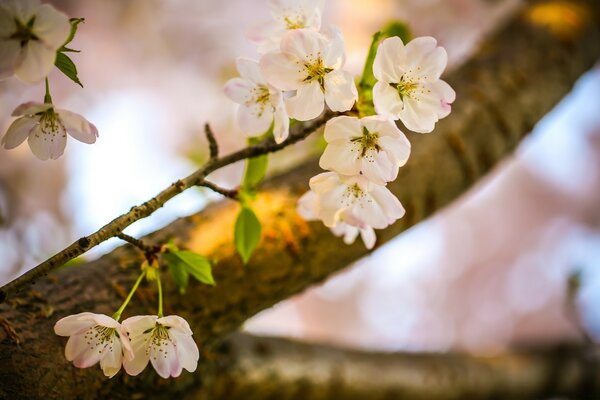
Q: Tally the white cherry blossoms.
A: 11